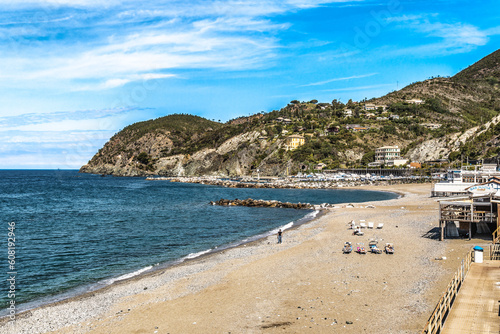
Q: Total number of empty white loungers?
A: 3